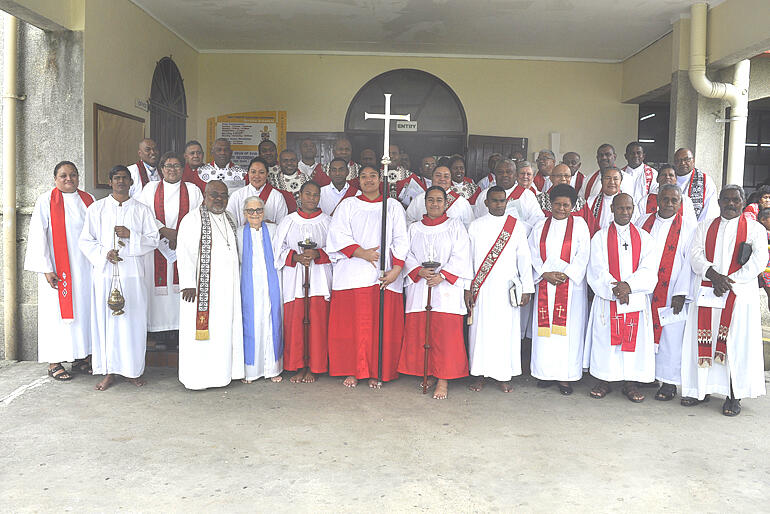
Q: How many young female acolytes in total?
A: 3